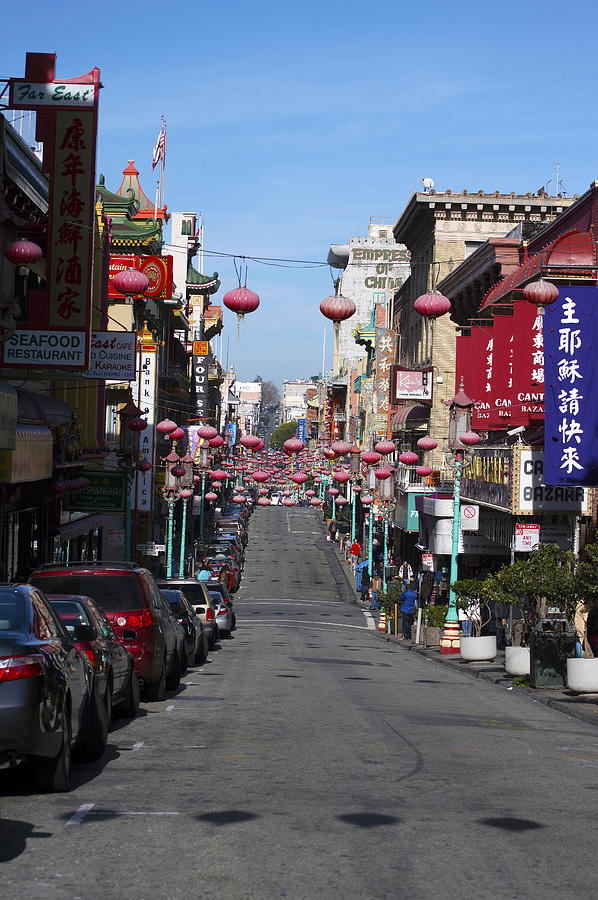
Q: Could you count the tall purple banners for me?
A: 1